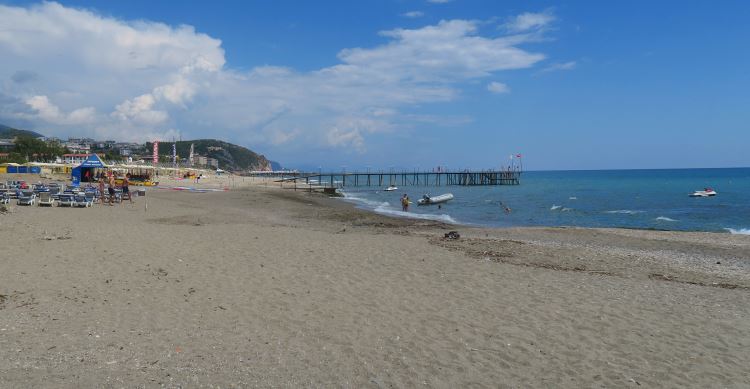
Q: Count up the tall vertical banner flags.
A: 3